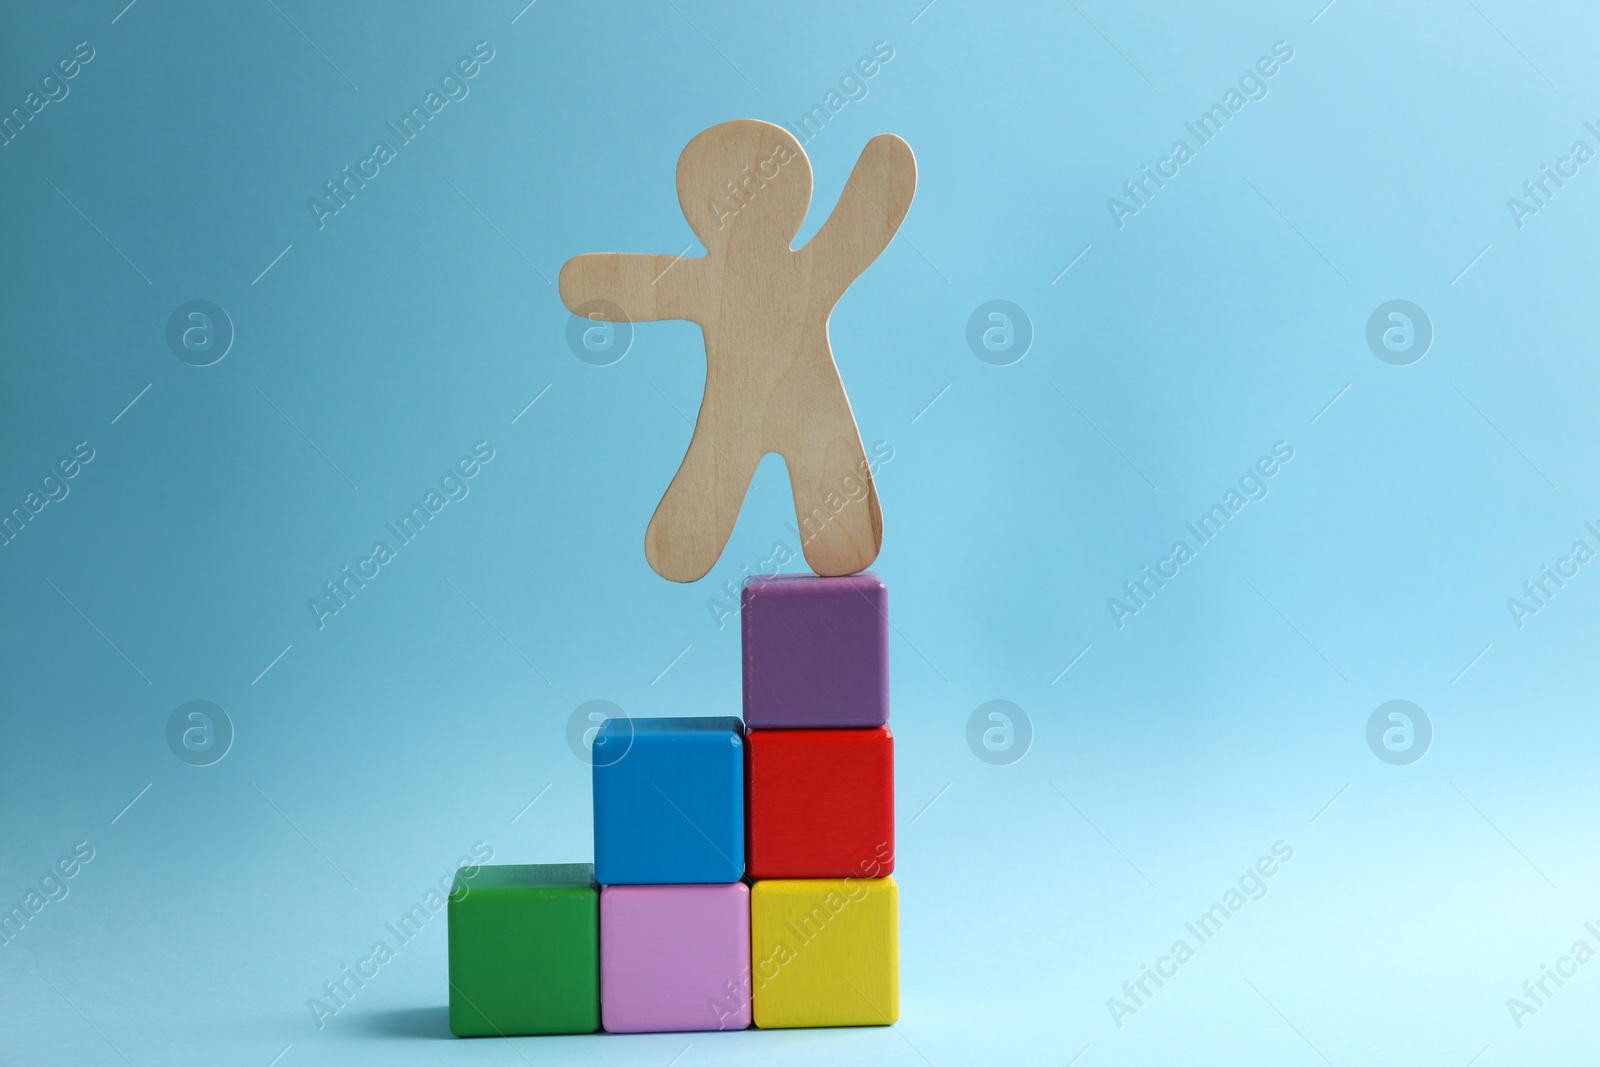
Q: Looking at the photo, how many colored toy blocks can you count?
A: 6